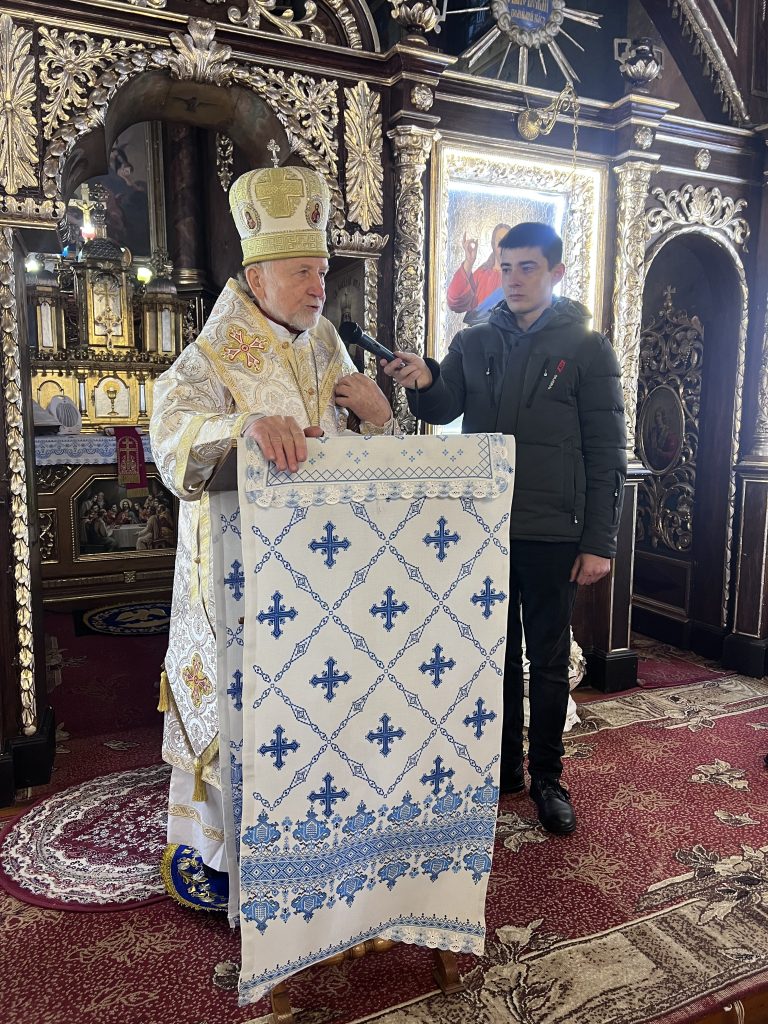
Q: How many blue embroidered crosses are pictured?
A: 14